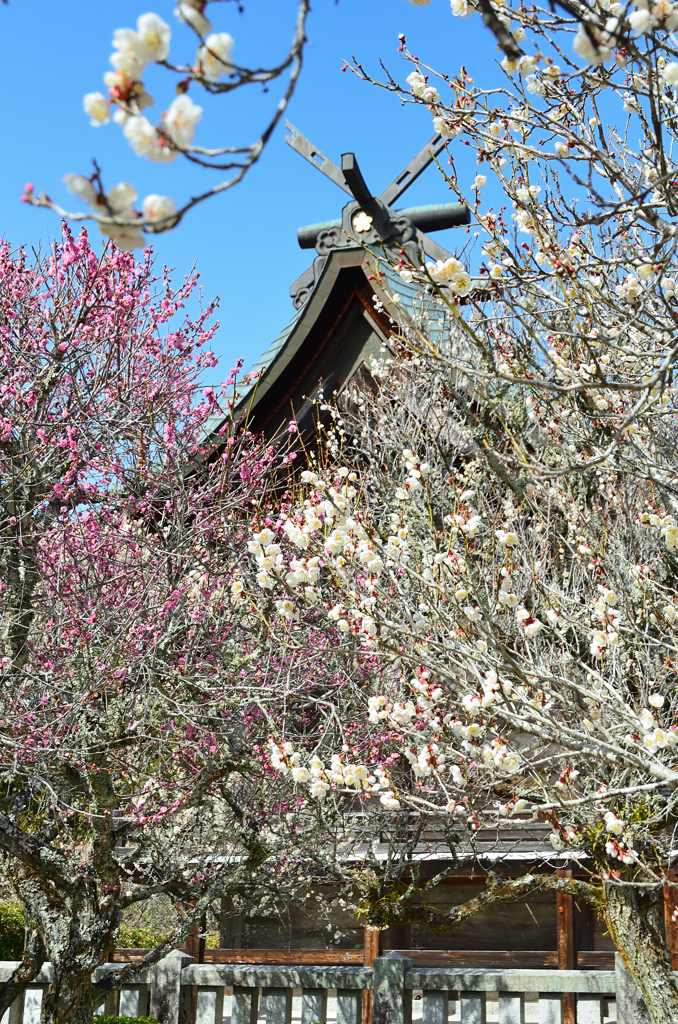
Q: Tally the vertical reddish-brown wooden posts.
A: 4